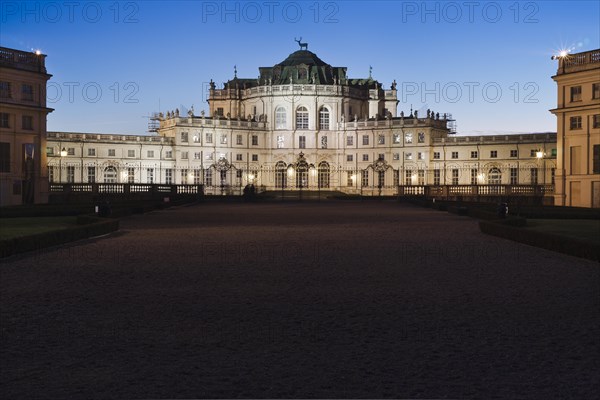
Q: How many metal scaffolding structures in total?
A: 2